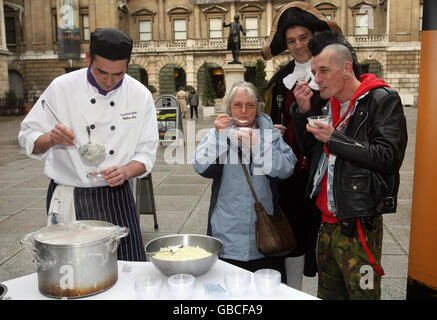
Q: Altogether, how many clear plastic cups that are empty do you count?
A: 4